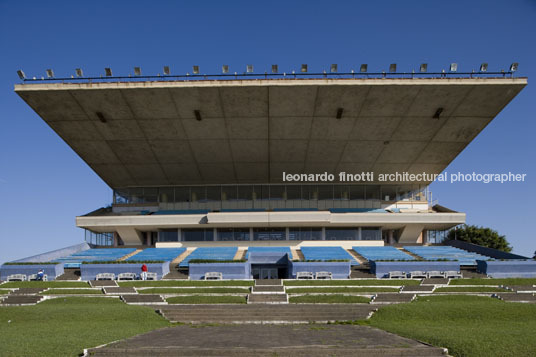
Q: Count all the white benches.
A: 12